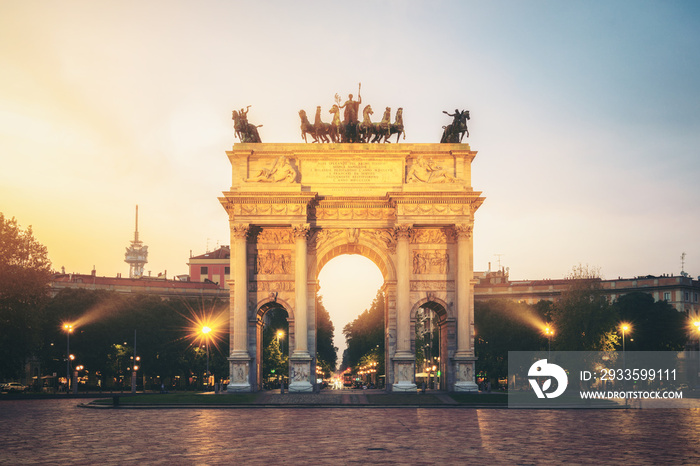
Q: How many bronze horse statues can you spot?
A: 8